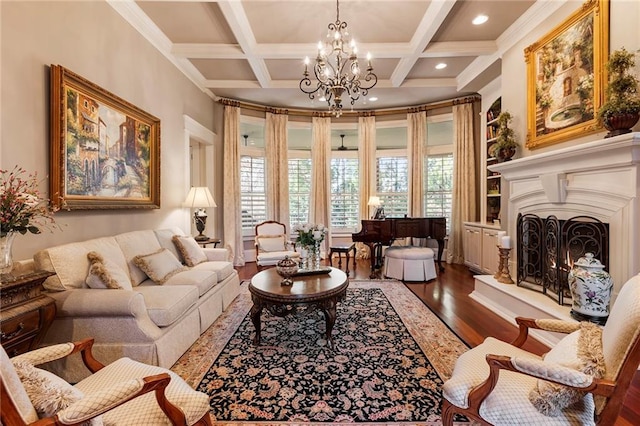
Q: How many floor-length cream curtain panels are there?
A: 6